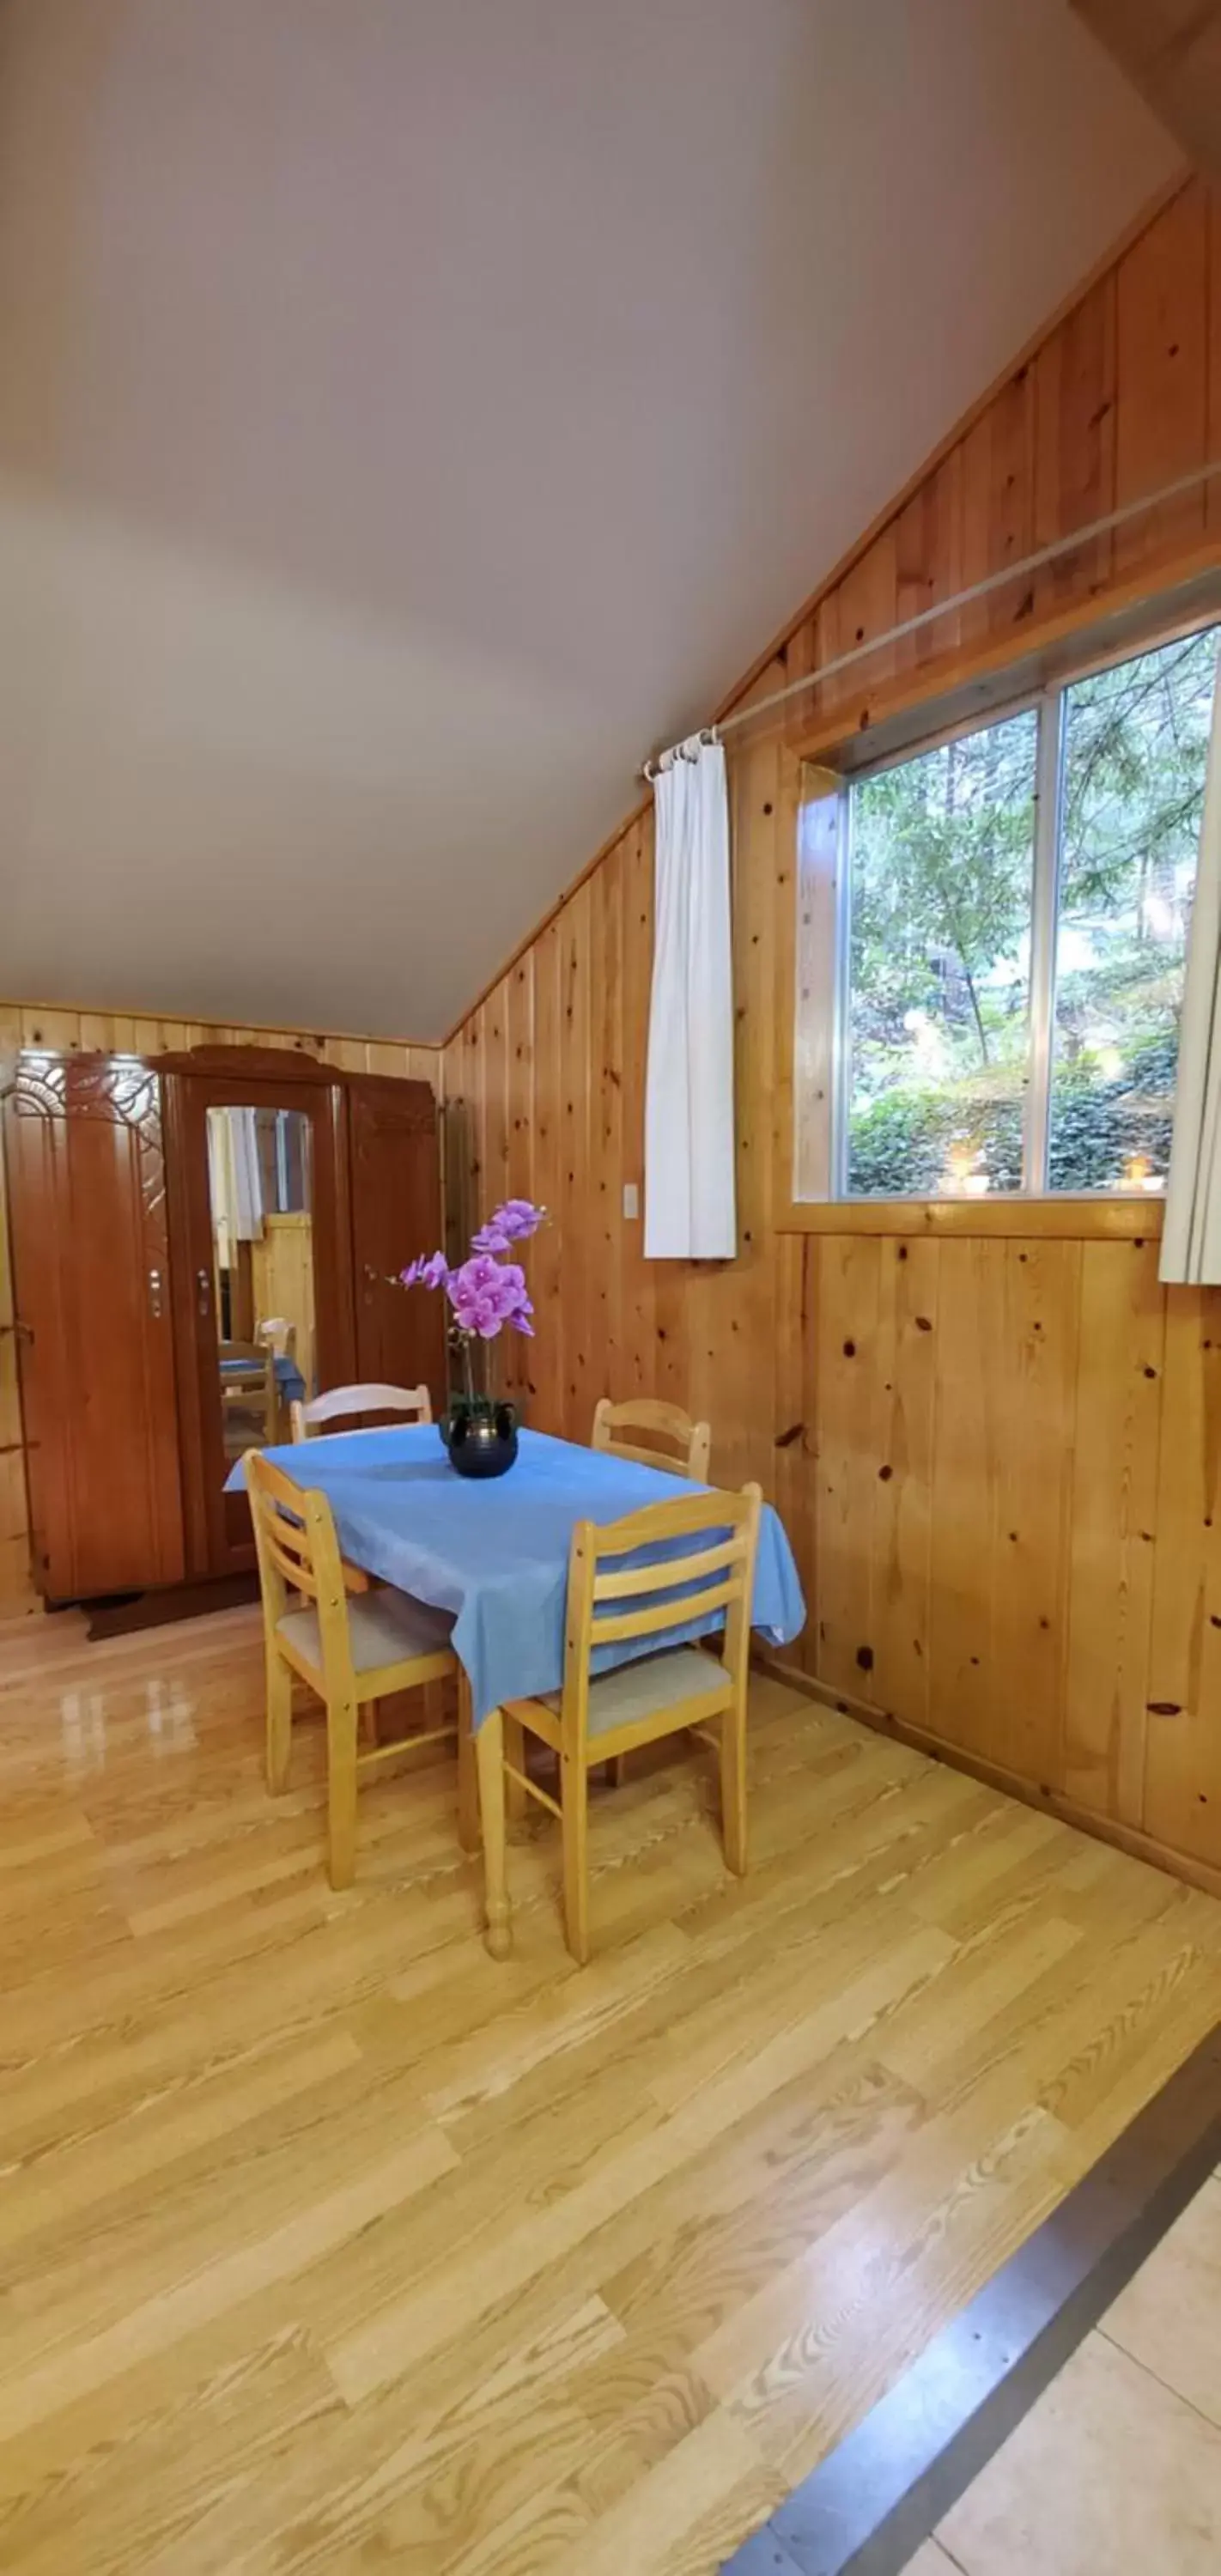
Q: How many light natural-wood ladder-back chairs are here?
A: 4